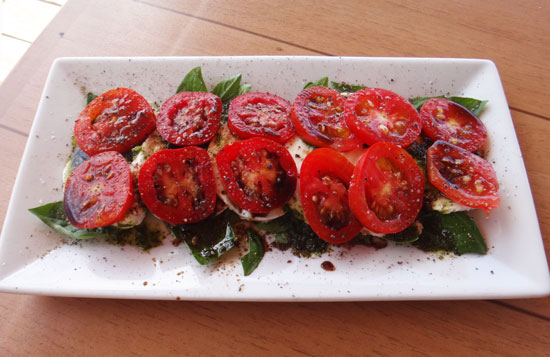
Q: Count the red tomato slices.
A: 12